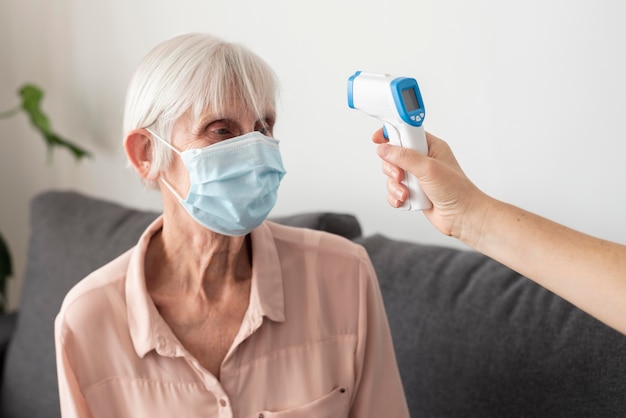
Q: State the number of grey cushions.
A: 2